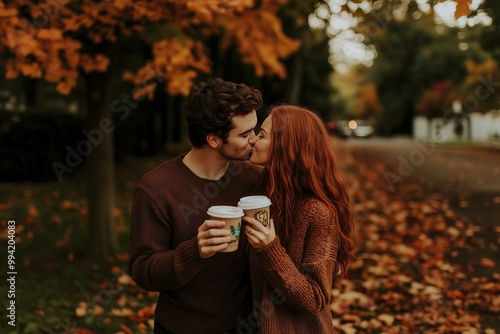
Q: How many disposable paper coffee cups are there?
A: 2